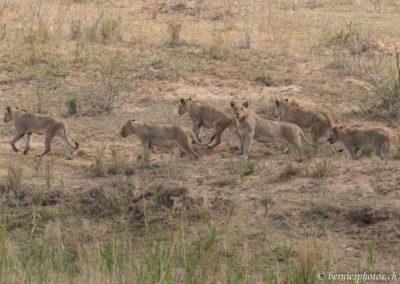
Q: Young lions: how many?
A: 6